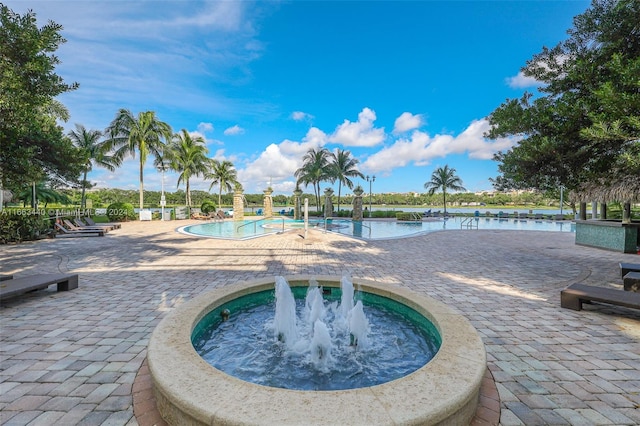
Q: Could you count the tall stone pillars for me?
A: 5